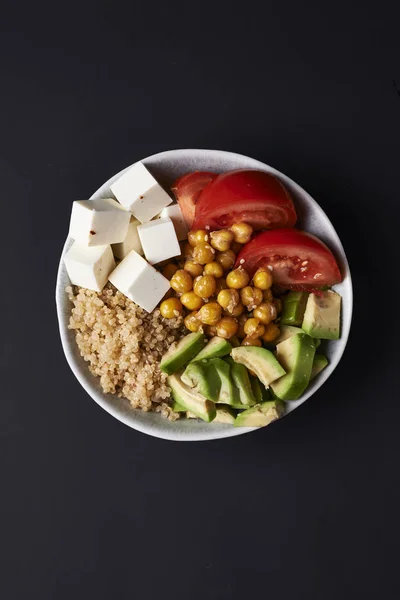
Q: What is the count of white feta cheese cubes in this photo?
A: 7